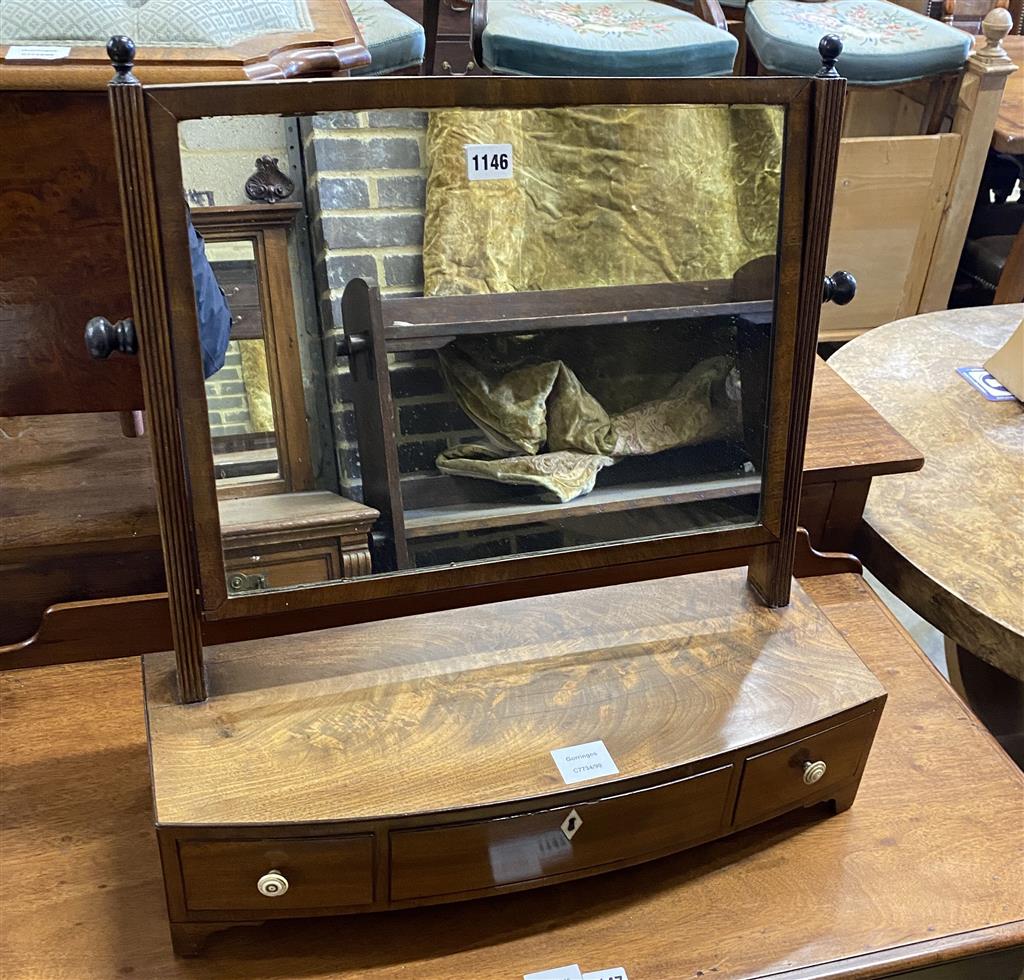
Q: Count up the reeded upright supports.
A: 2